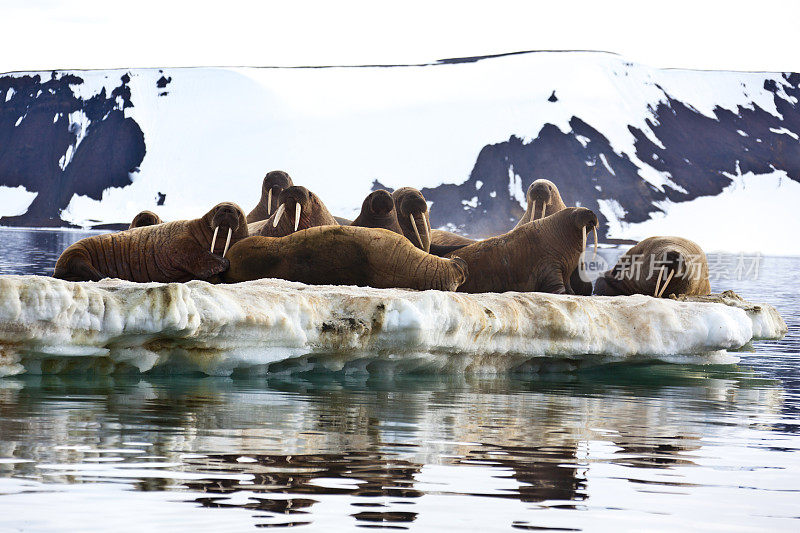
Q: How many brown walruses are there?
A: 10